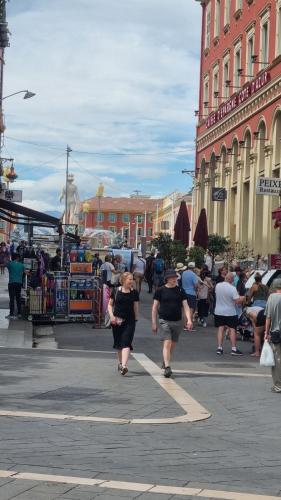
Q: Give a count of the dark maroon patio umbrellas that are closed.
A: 2